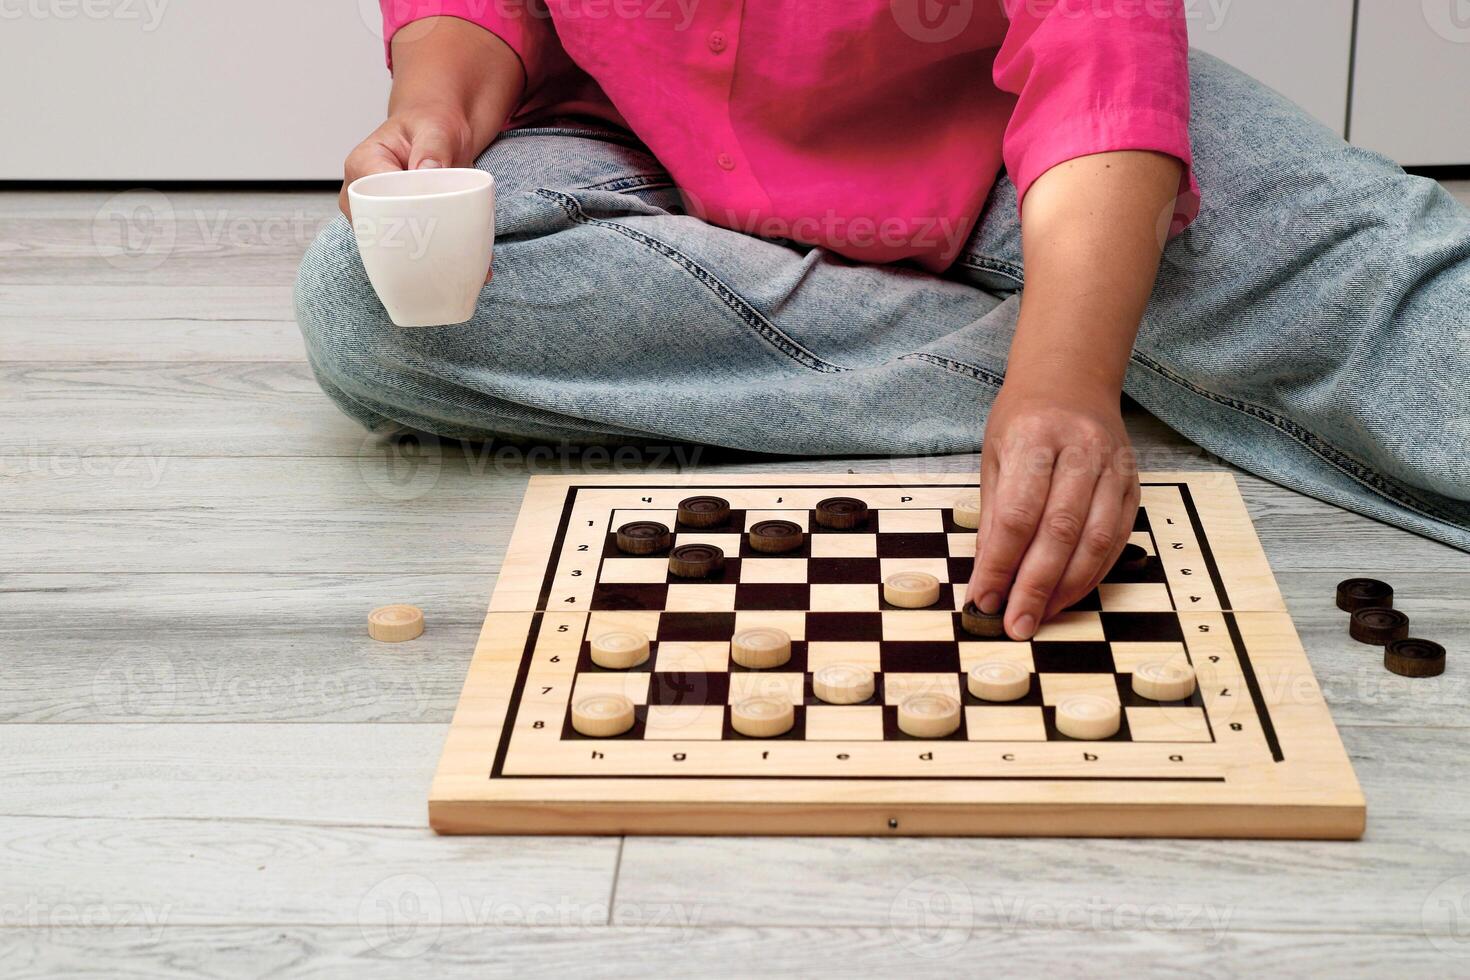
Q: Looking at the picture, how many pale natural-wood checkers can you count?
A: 12